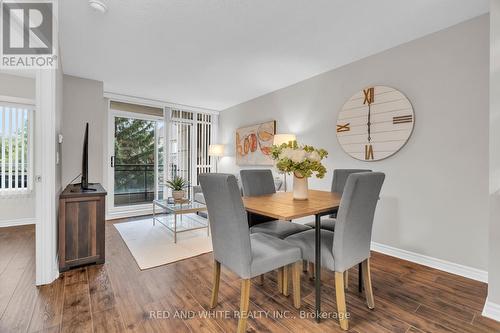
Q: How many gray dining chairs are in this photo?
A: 4